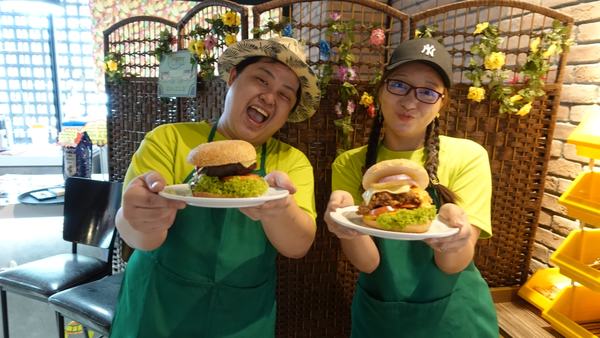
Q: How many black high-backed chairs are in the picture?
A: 2